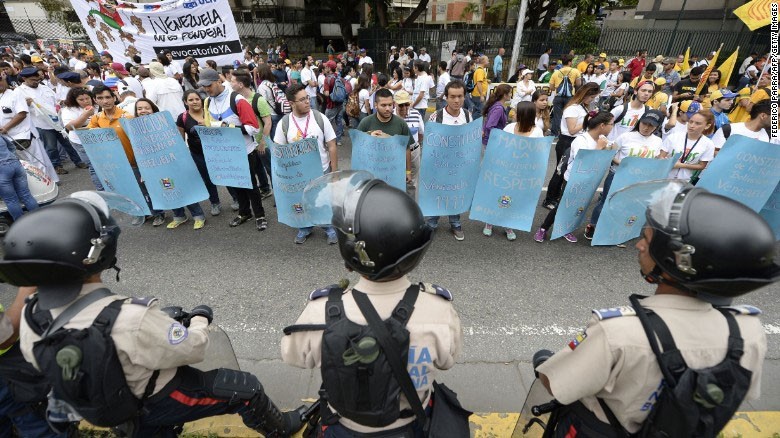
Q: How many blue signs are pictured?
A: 11